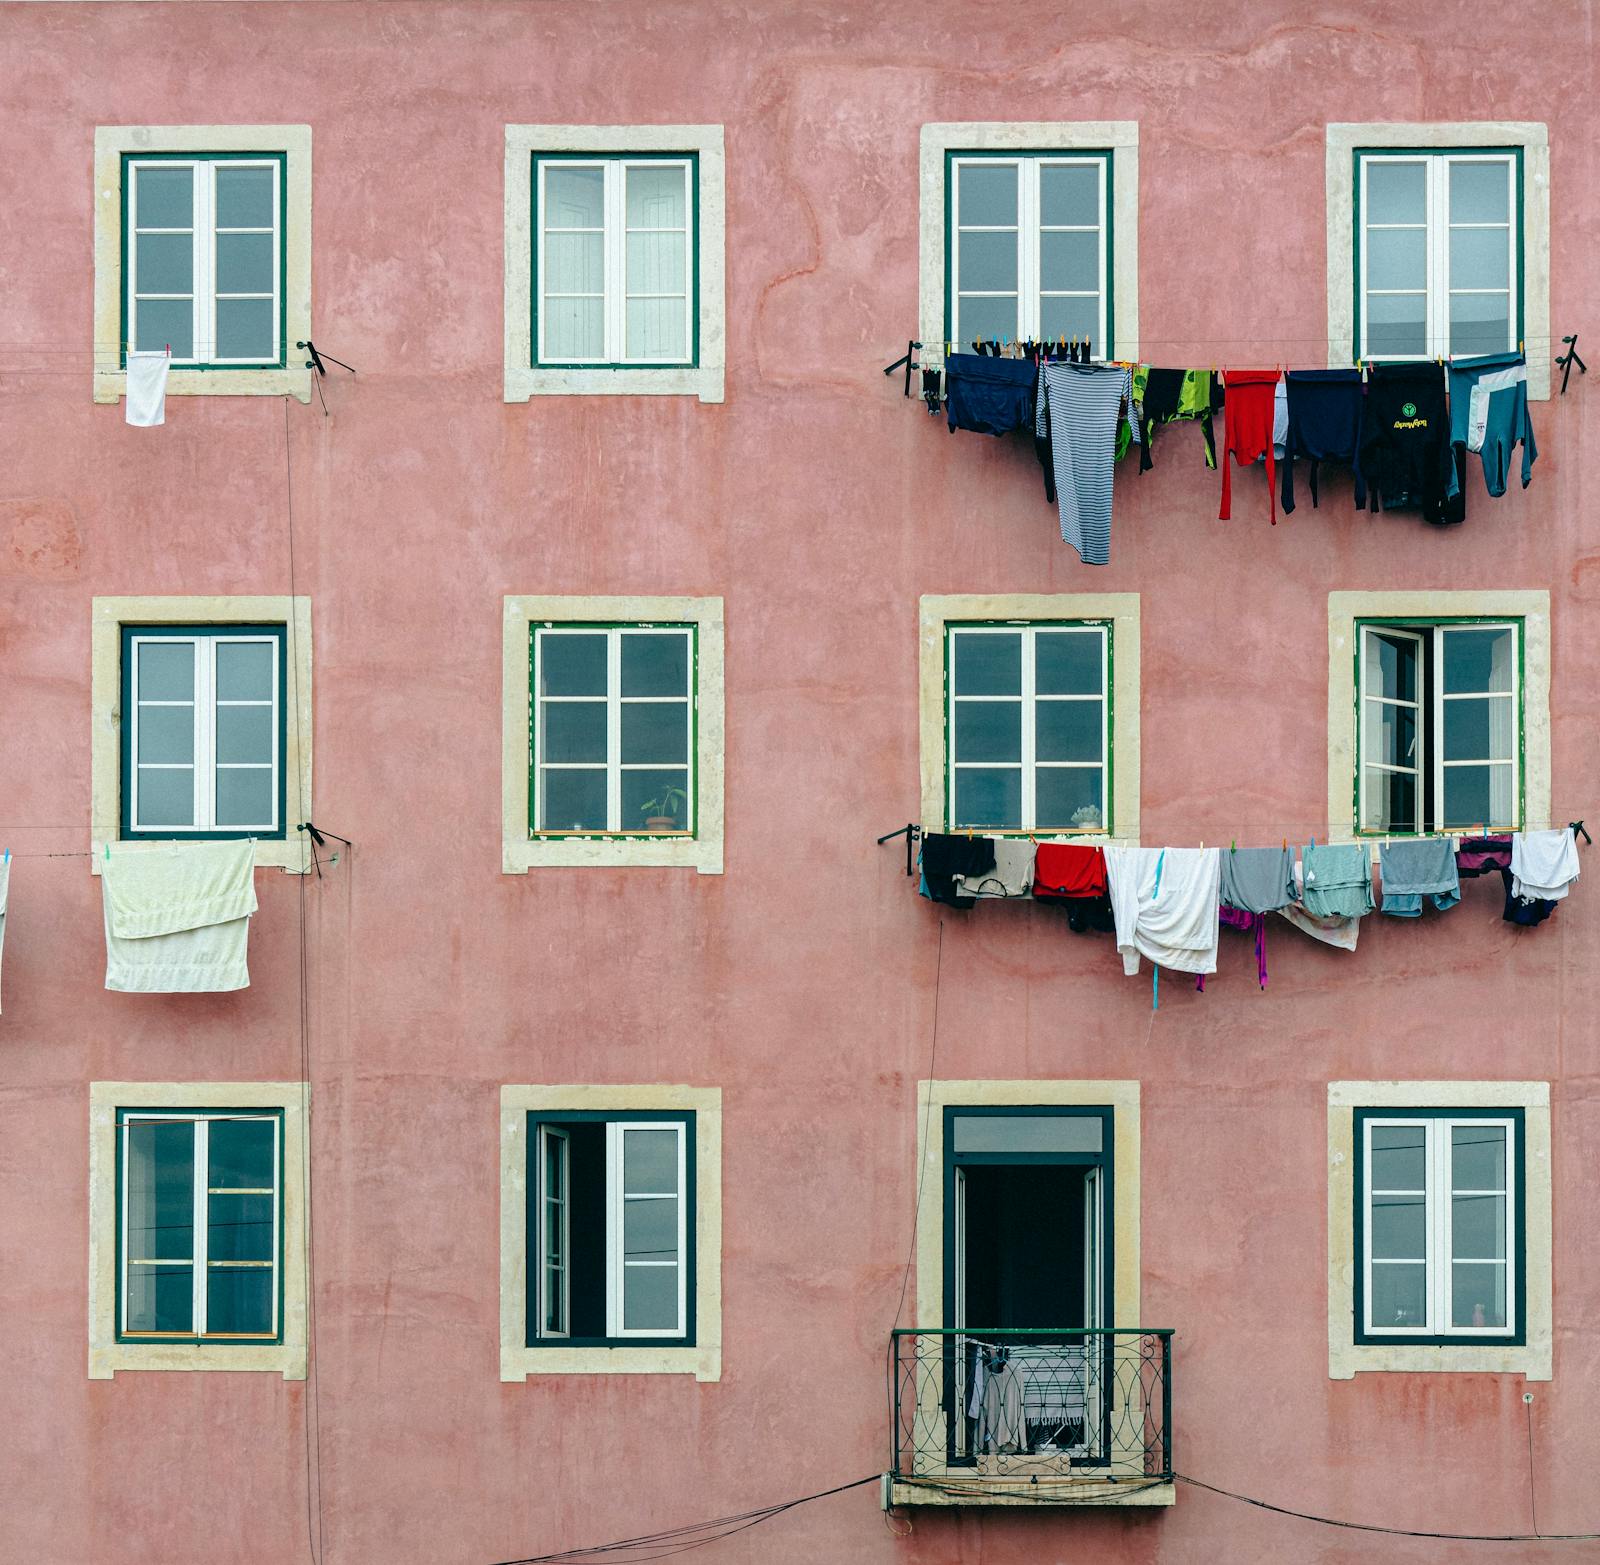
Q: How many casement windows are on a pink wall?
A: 11